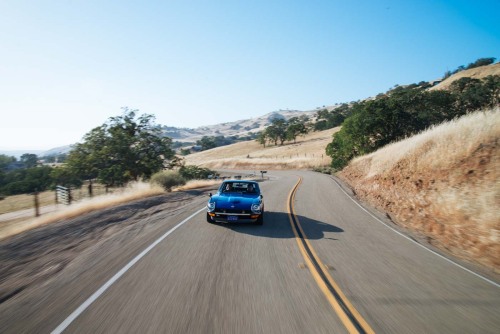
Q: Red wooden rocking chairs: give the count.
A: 0